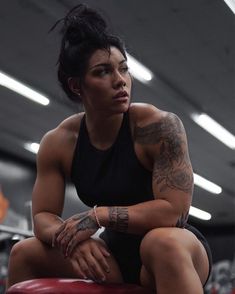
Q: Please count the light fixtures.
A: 7